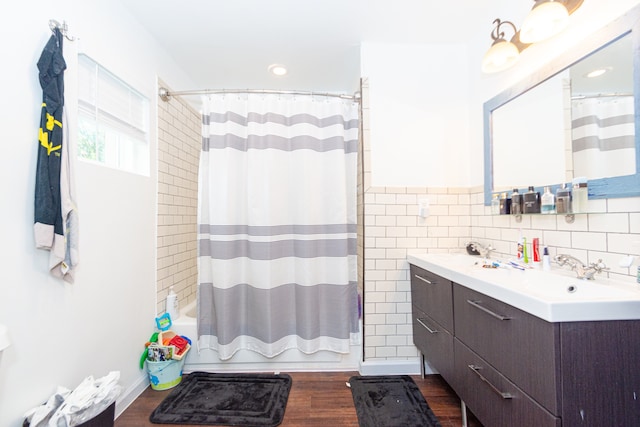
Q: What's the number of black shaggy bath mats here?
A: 2